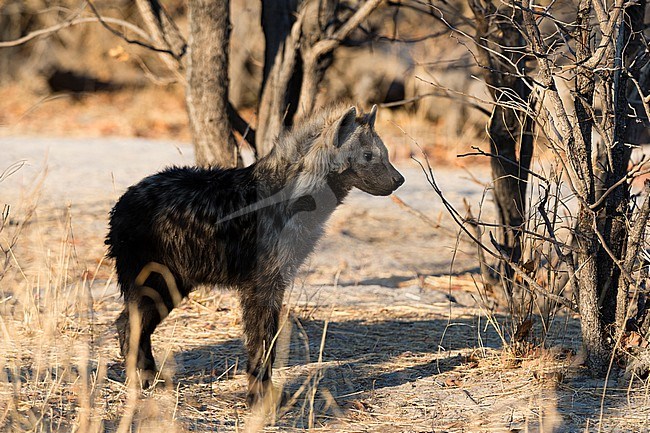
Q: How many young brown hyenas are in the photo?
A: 1